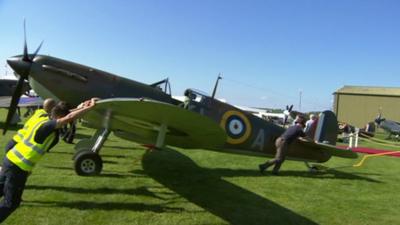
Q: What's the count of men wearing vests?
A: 2